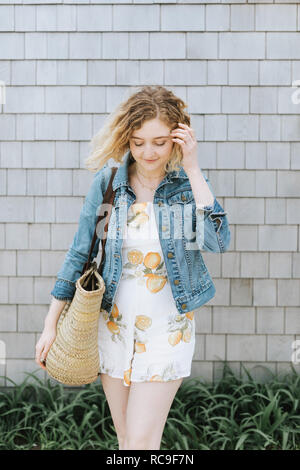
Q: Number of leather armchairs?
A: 0